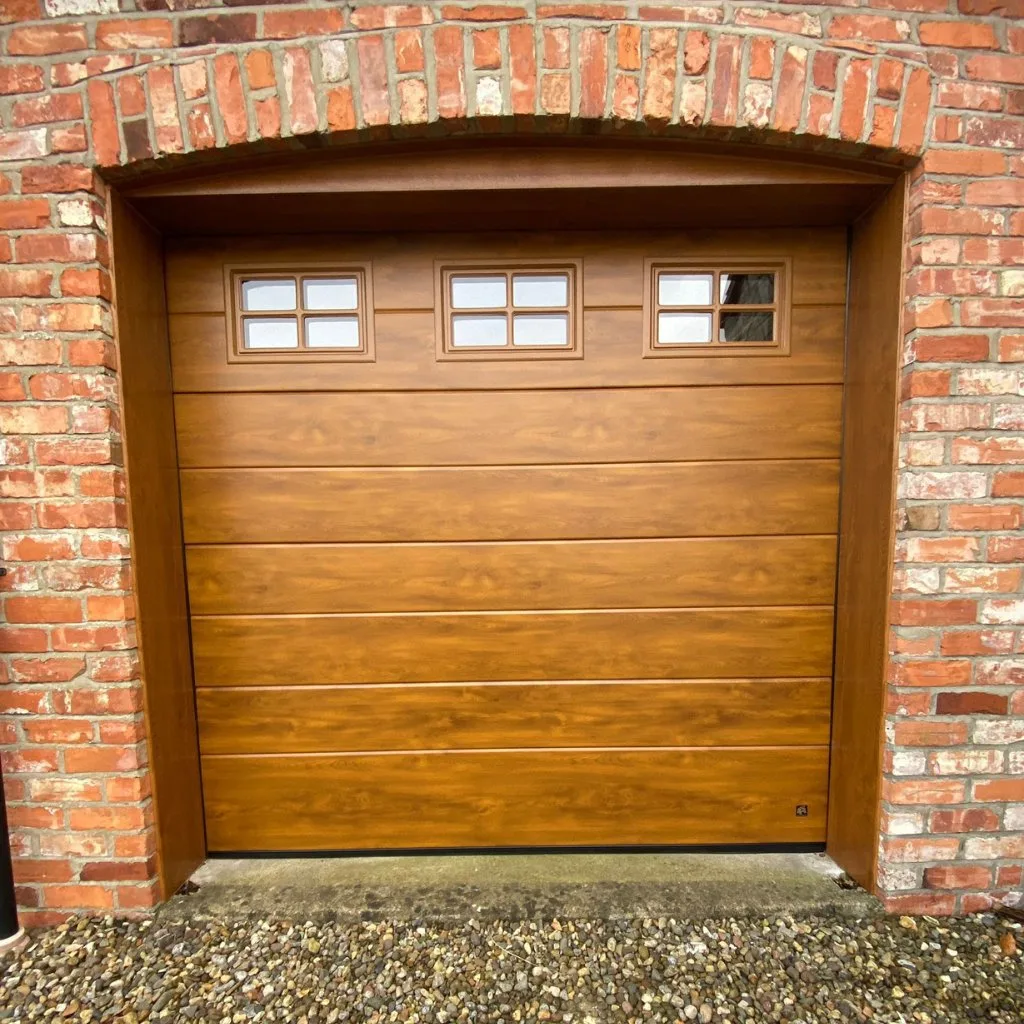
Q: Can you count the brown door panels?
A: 8